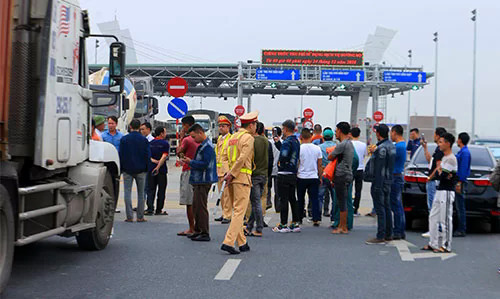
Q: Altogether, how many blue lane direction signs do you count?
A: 3